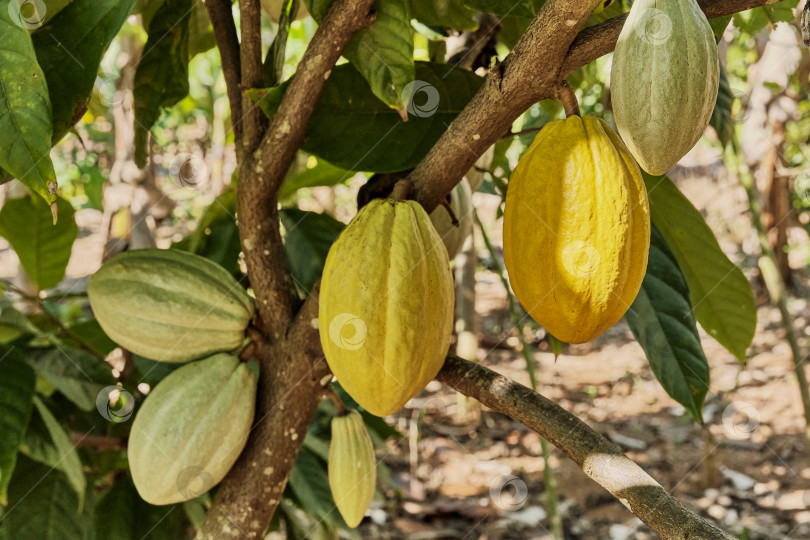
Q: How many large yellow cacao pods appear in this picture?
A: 2